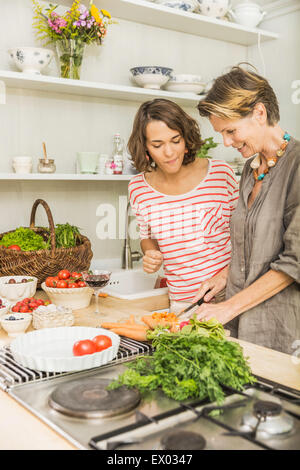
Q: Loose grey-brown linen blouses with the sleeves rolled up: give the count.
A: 1